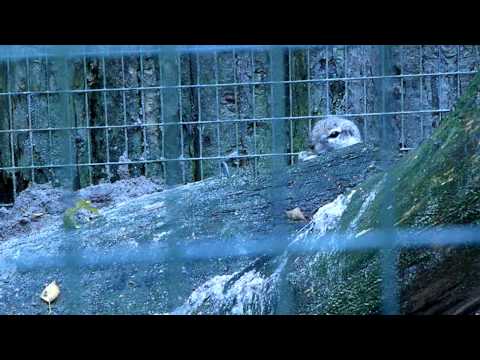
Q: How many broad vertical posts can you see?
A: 4